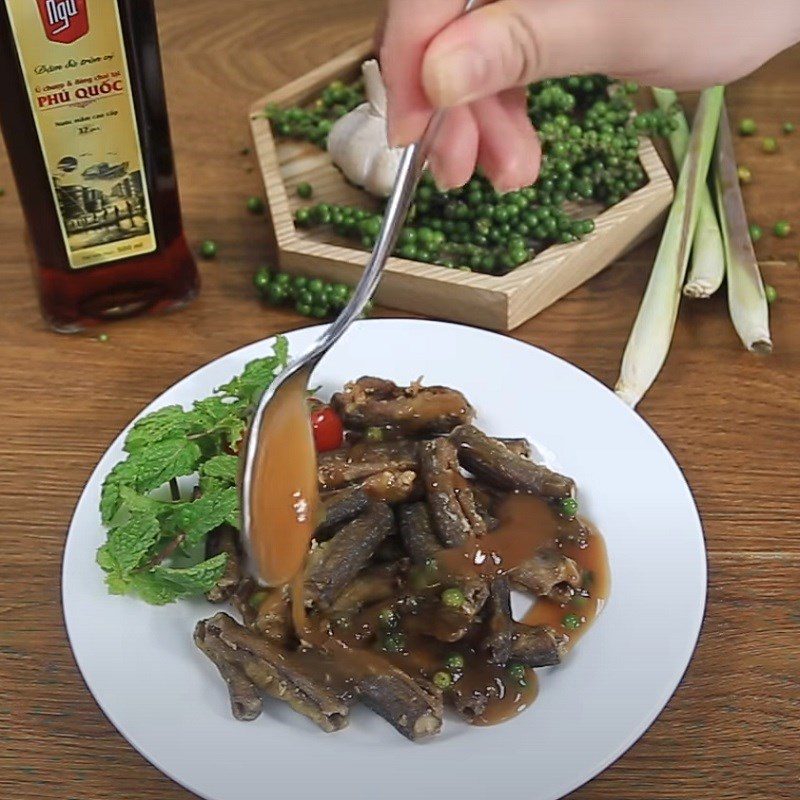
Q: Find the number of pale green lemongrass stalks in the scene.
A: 3